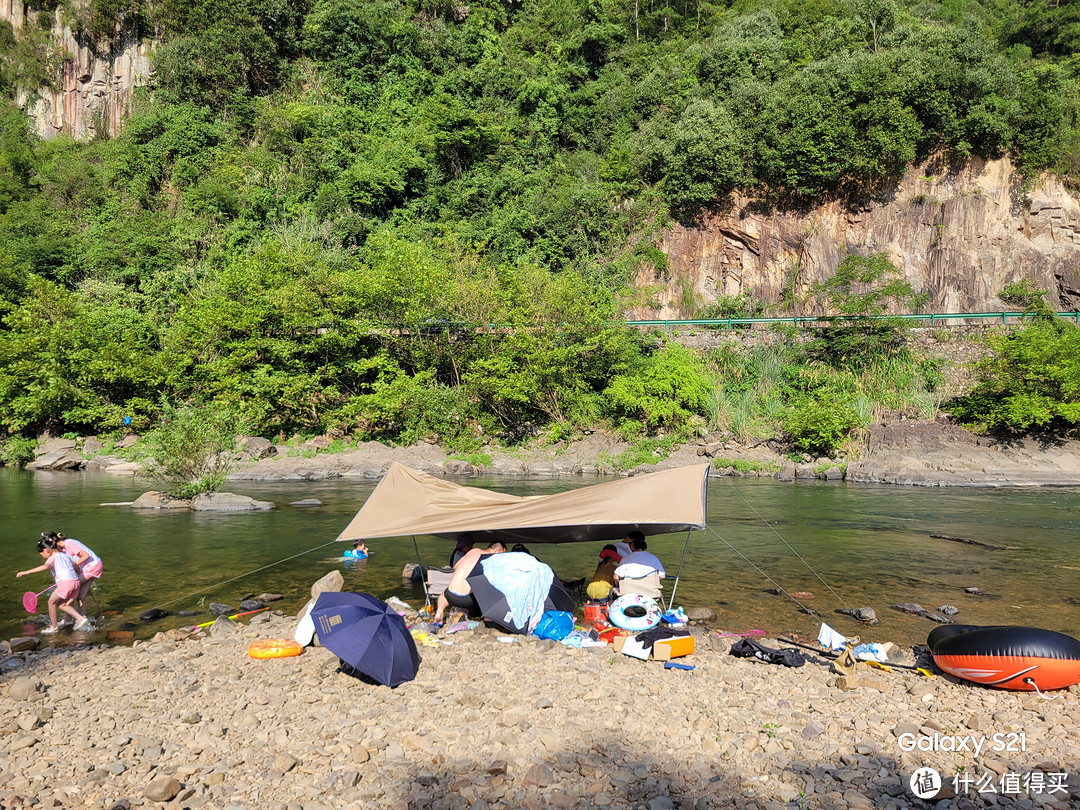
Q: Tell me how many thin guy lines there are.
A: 3